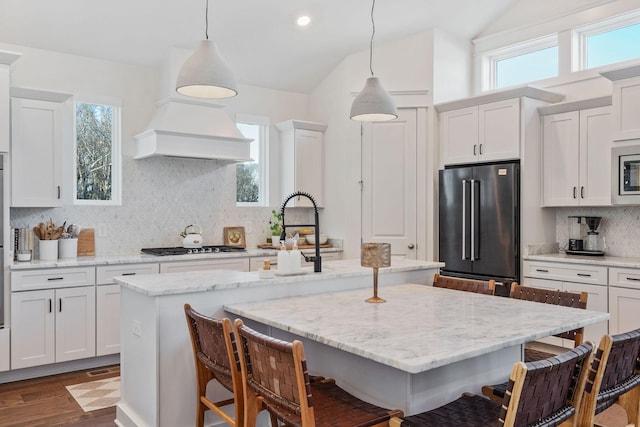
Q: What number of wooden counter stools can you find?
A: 6